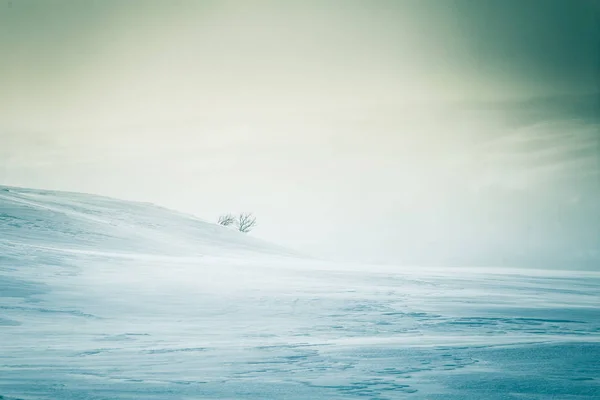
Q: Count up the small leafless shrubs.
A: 2